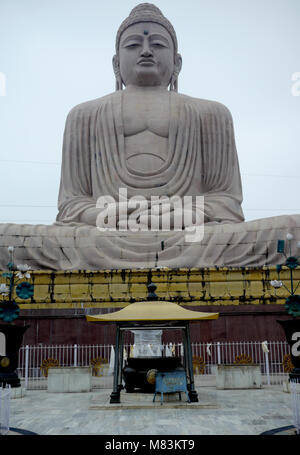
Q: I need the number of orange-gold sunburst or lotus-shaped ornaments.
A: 5